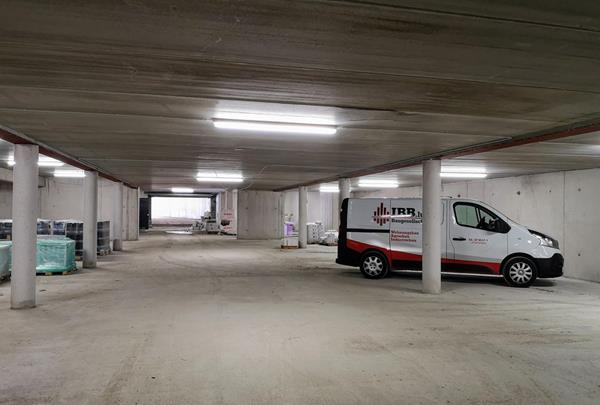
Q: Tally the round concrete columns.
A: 6